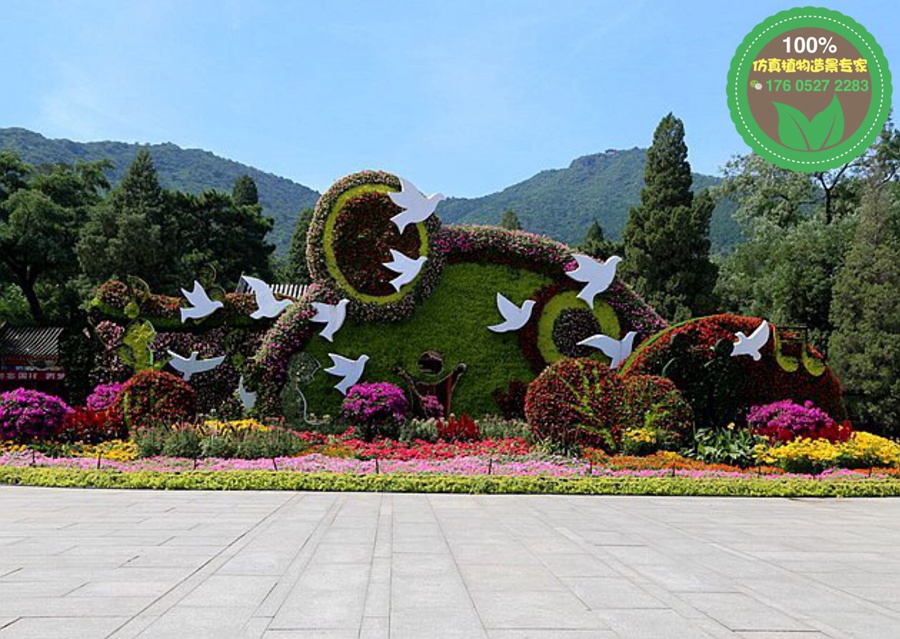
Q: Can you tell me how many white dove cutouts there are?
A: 12